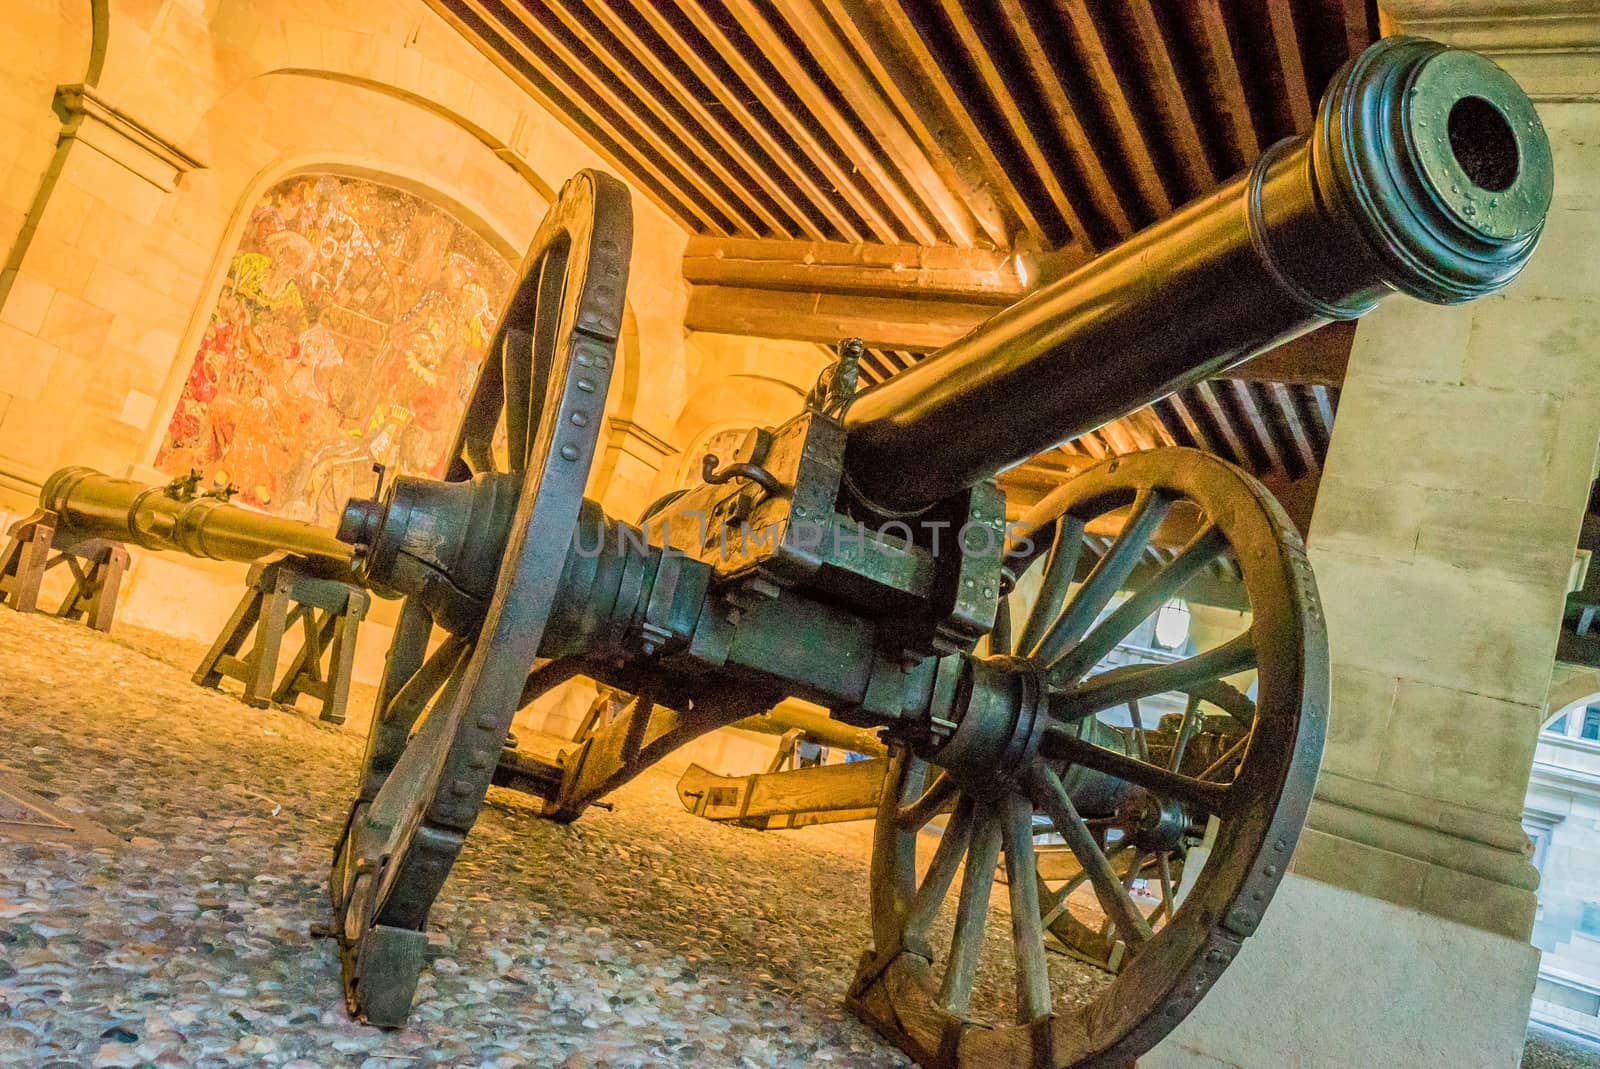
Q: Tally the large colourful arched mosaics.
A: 1